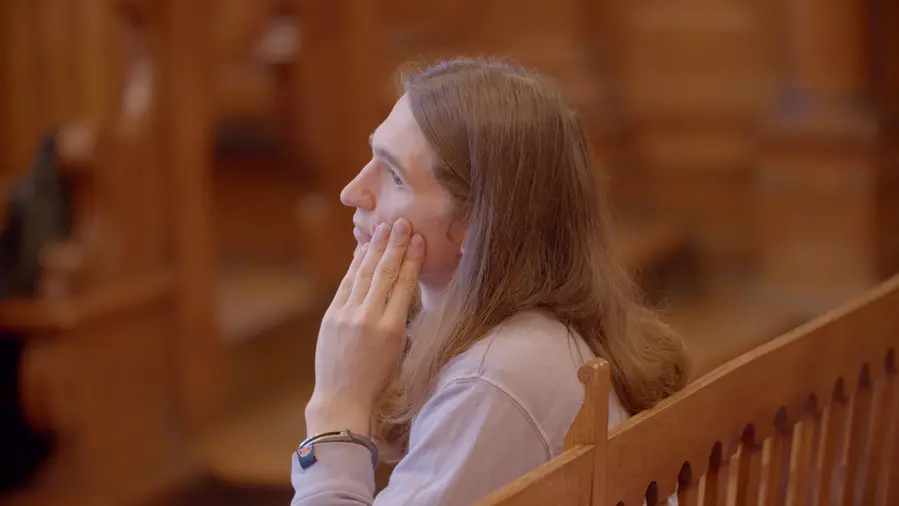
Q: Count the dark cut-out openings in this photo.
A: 10